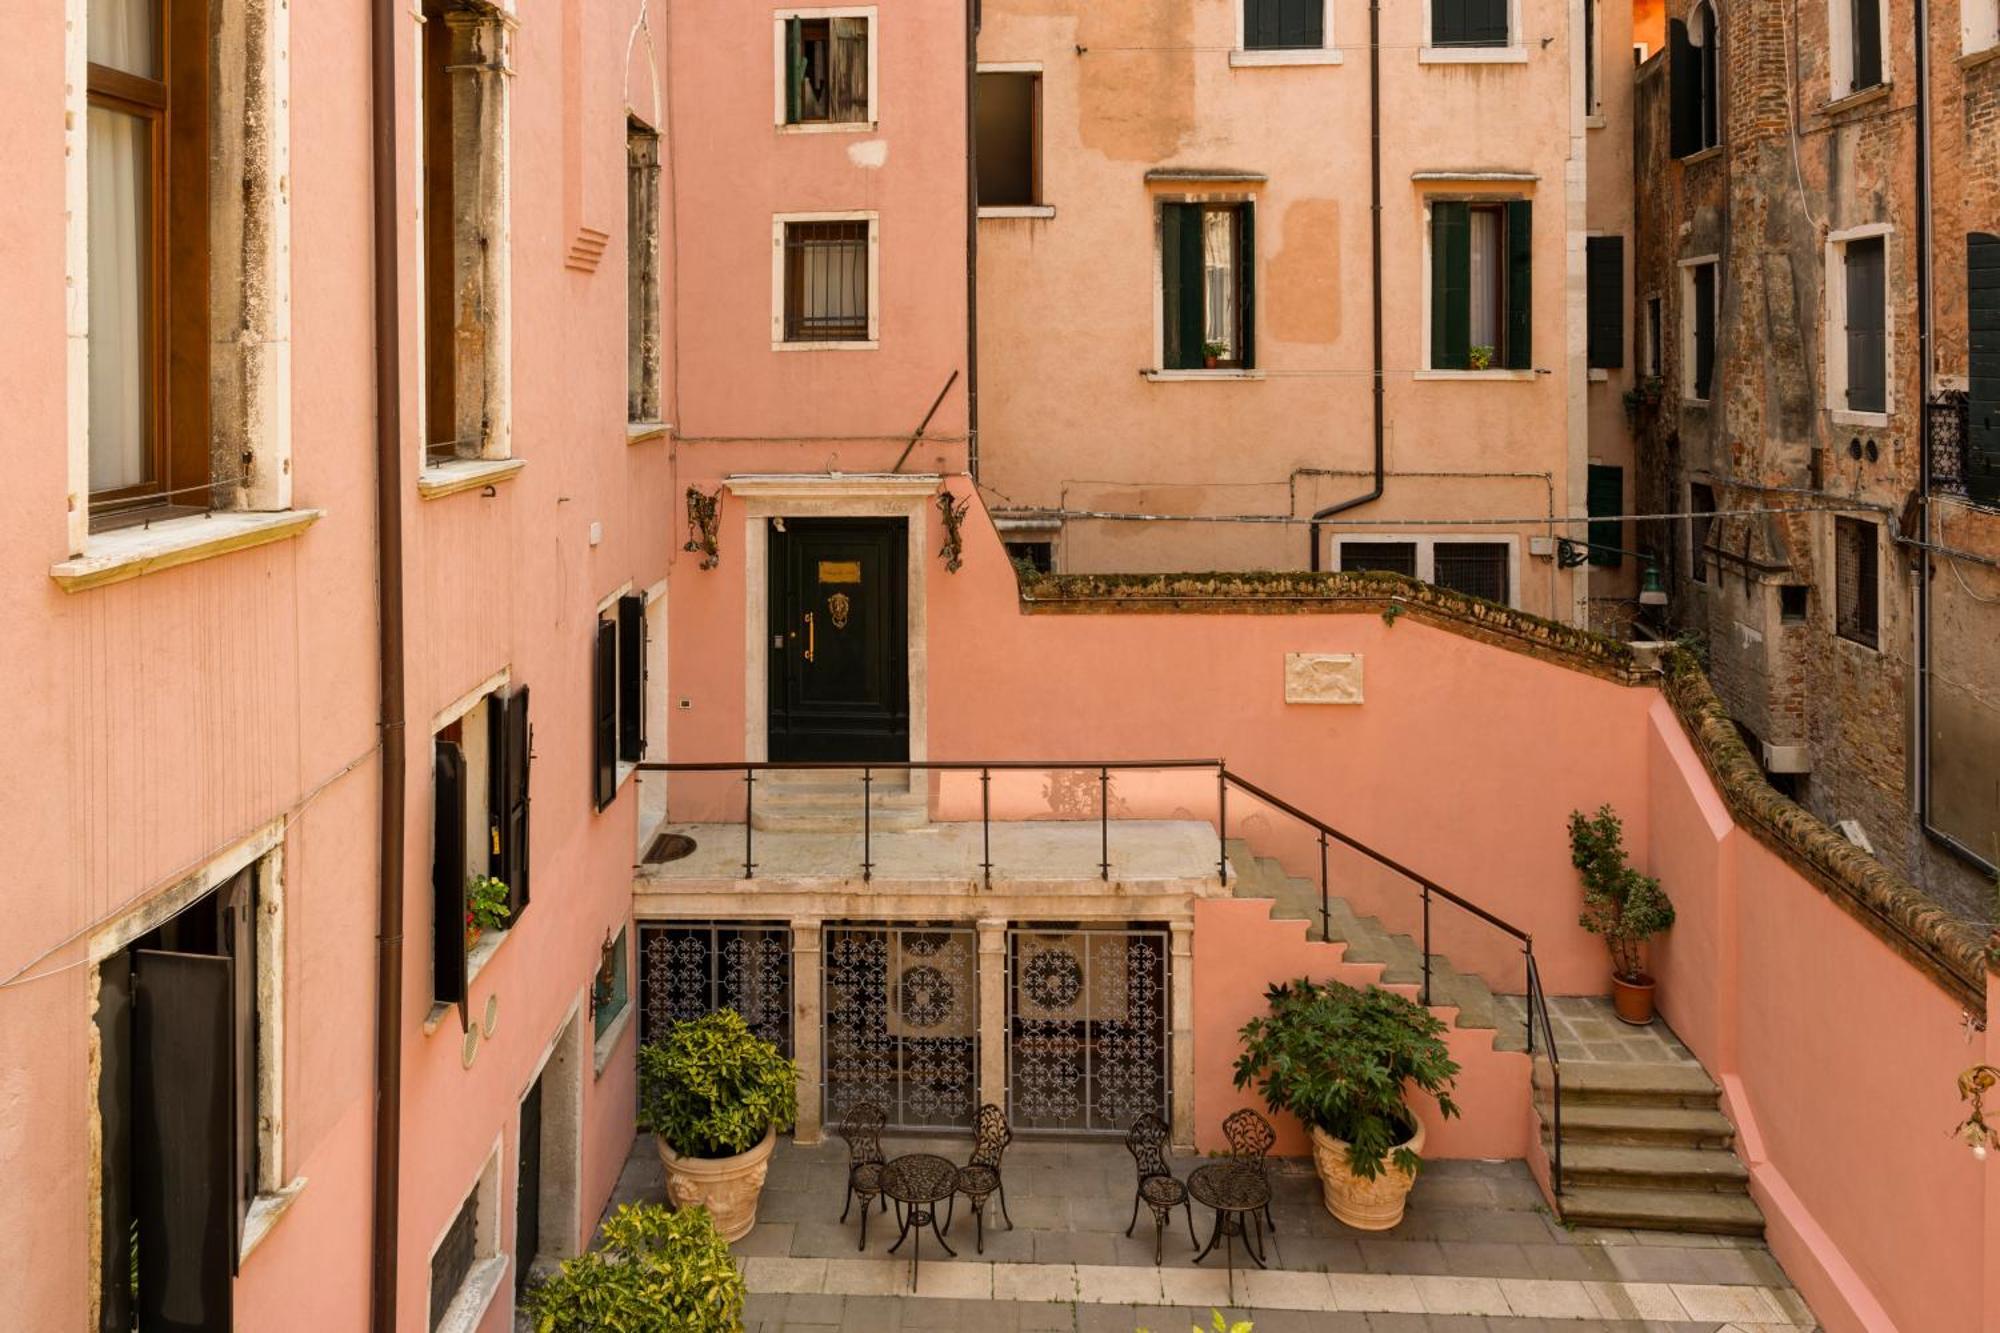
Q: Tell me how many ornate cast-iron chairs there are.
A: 4